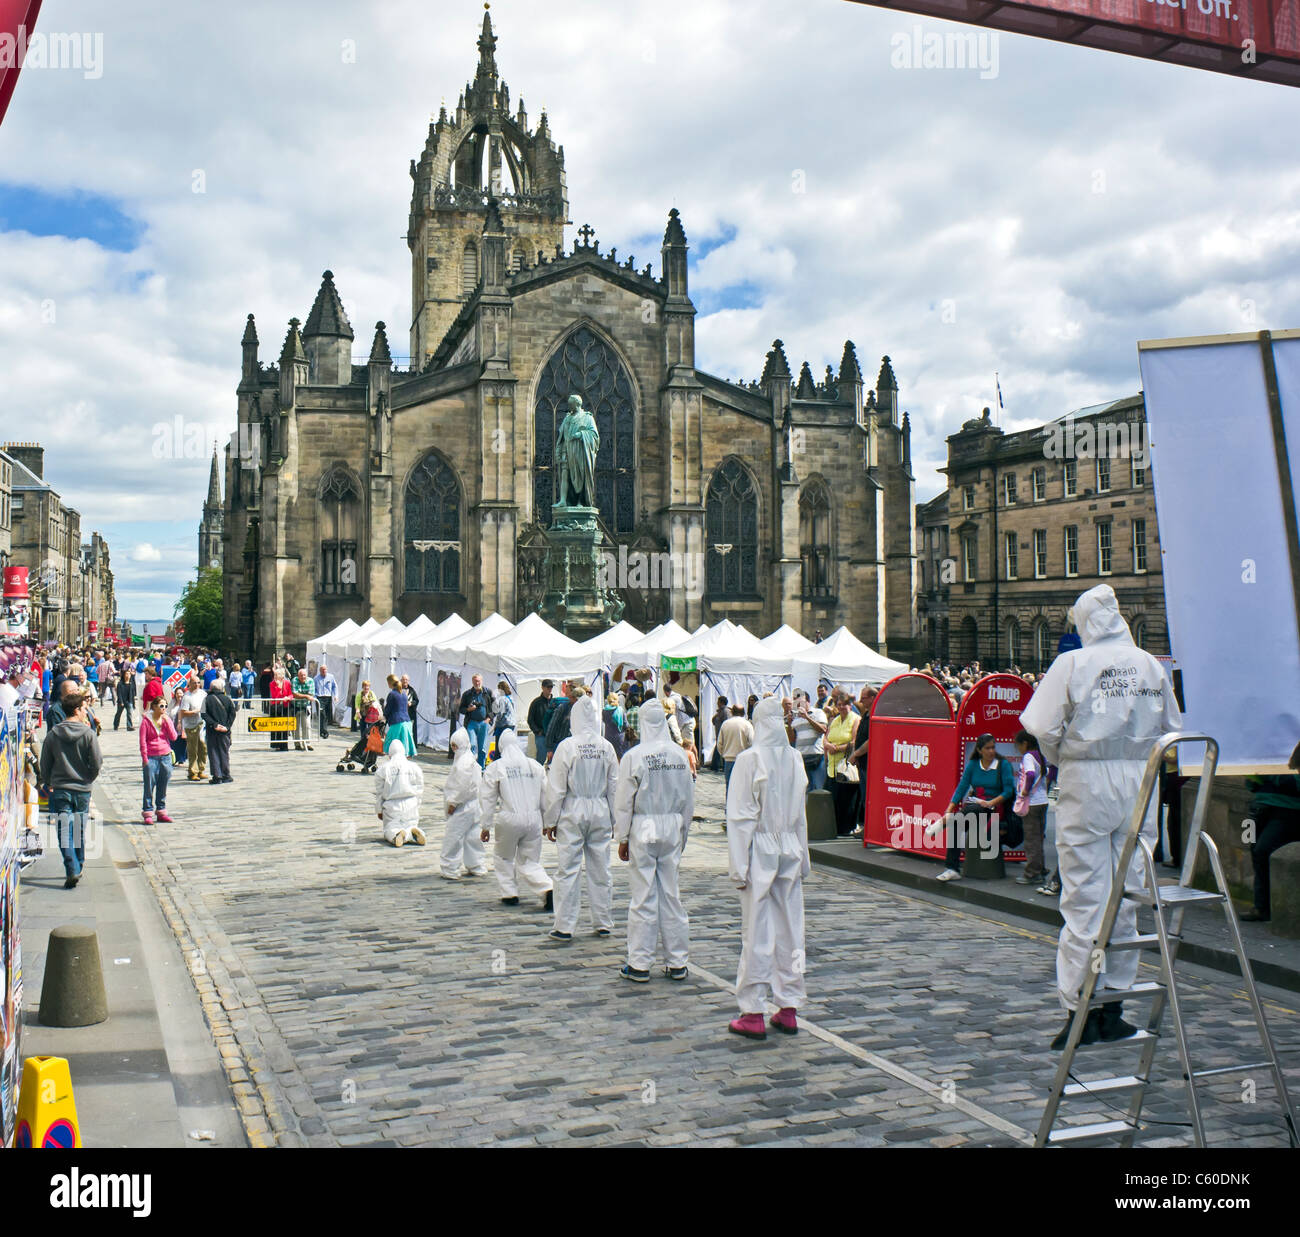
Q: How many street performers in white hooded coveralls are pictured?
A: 7